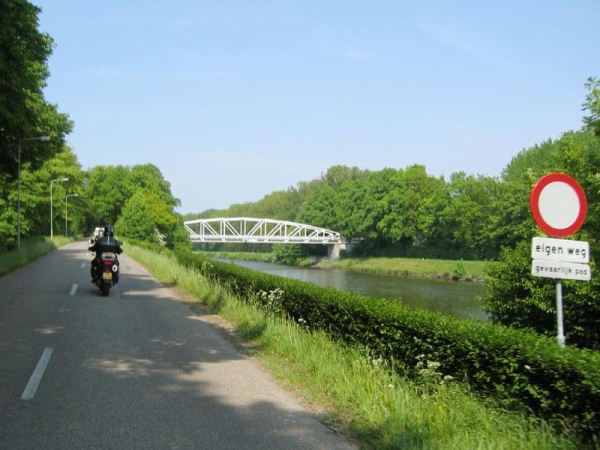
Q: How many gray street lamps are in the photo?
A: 3